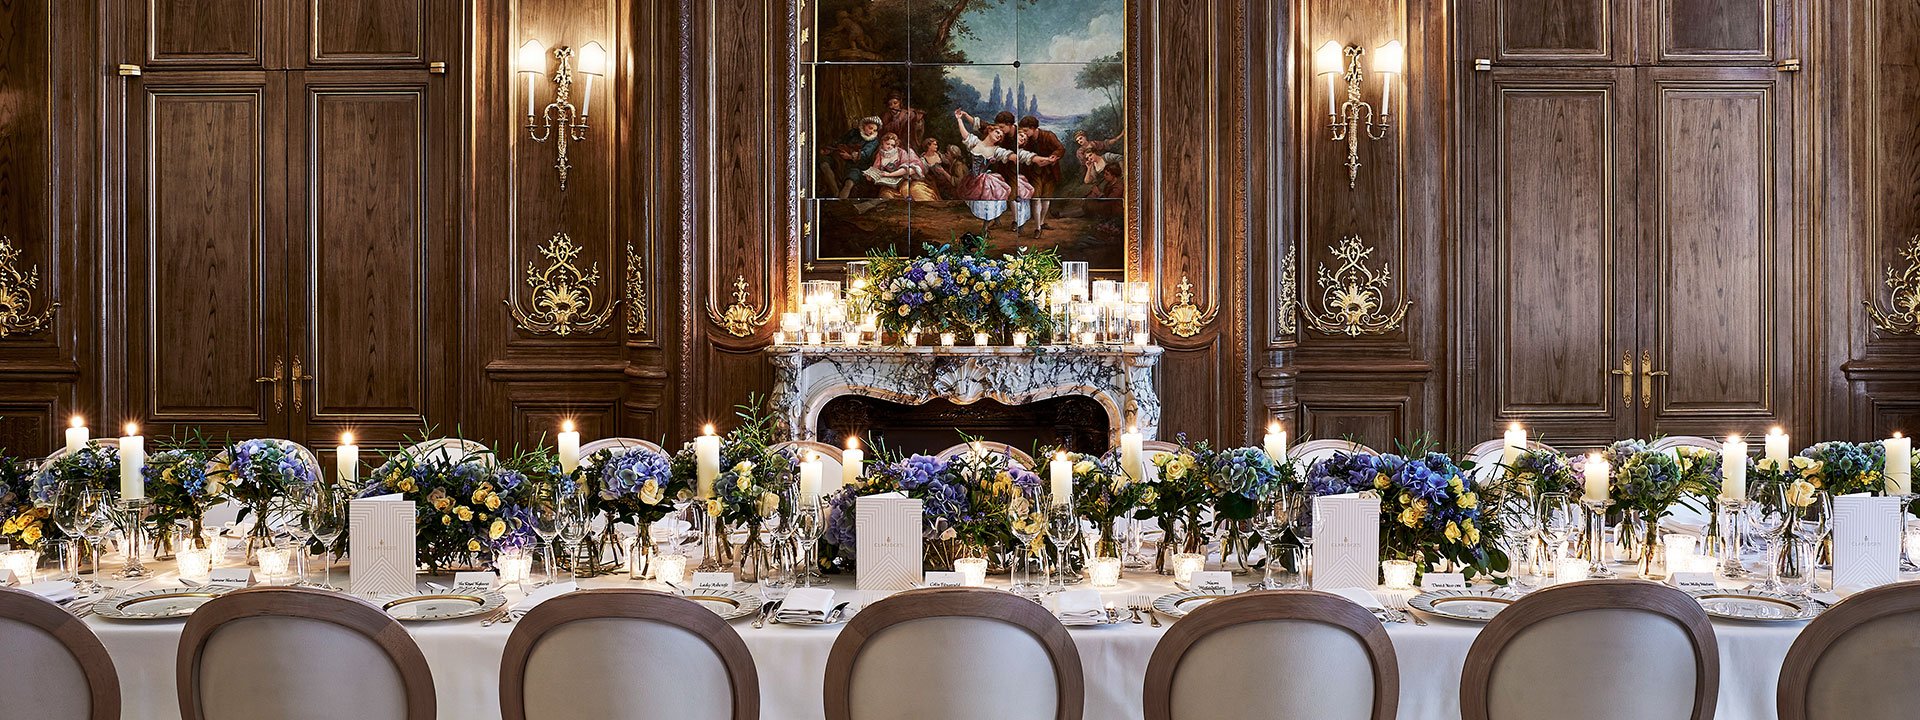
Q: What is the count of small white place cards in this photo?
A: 8